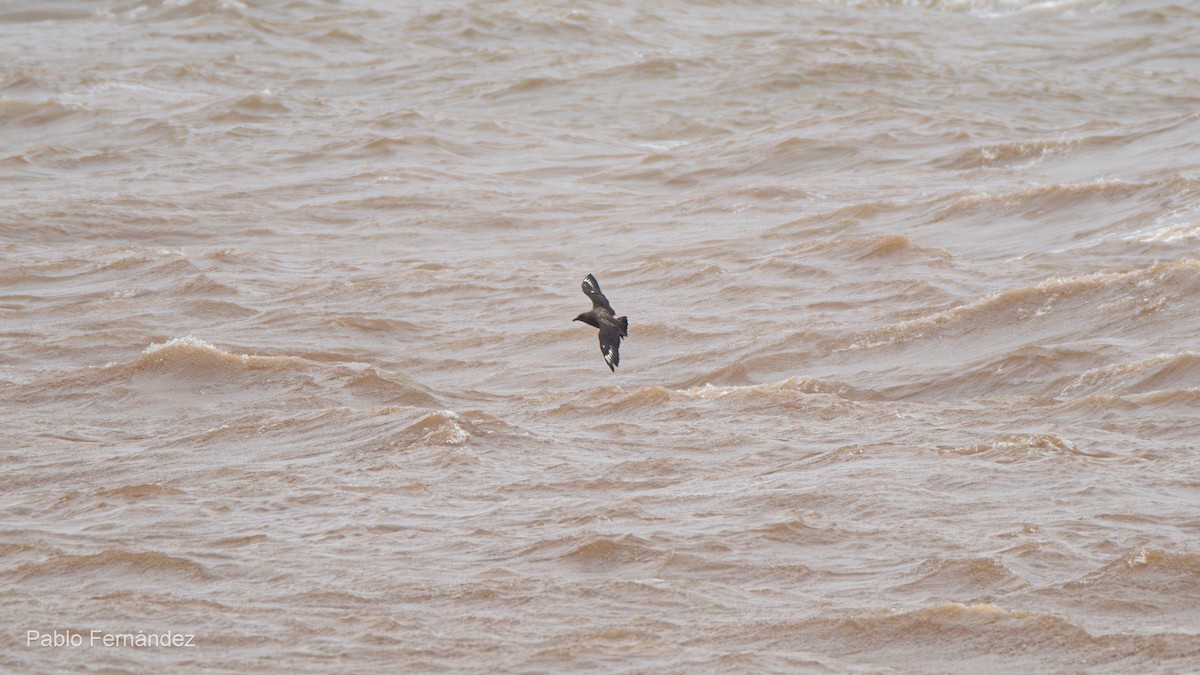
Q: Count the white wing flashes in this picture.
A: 2